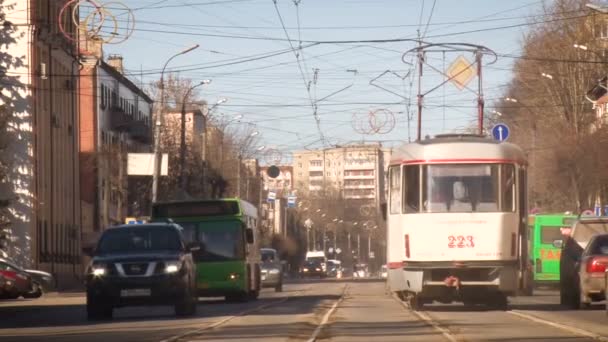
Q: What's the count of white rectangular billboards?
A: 1